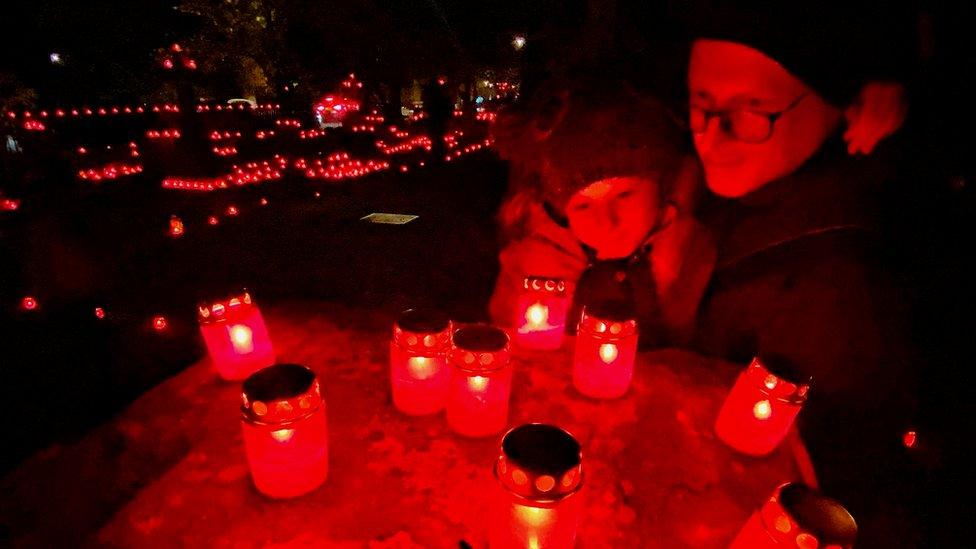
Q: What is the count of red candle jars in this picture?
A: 9